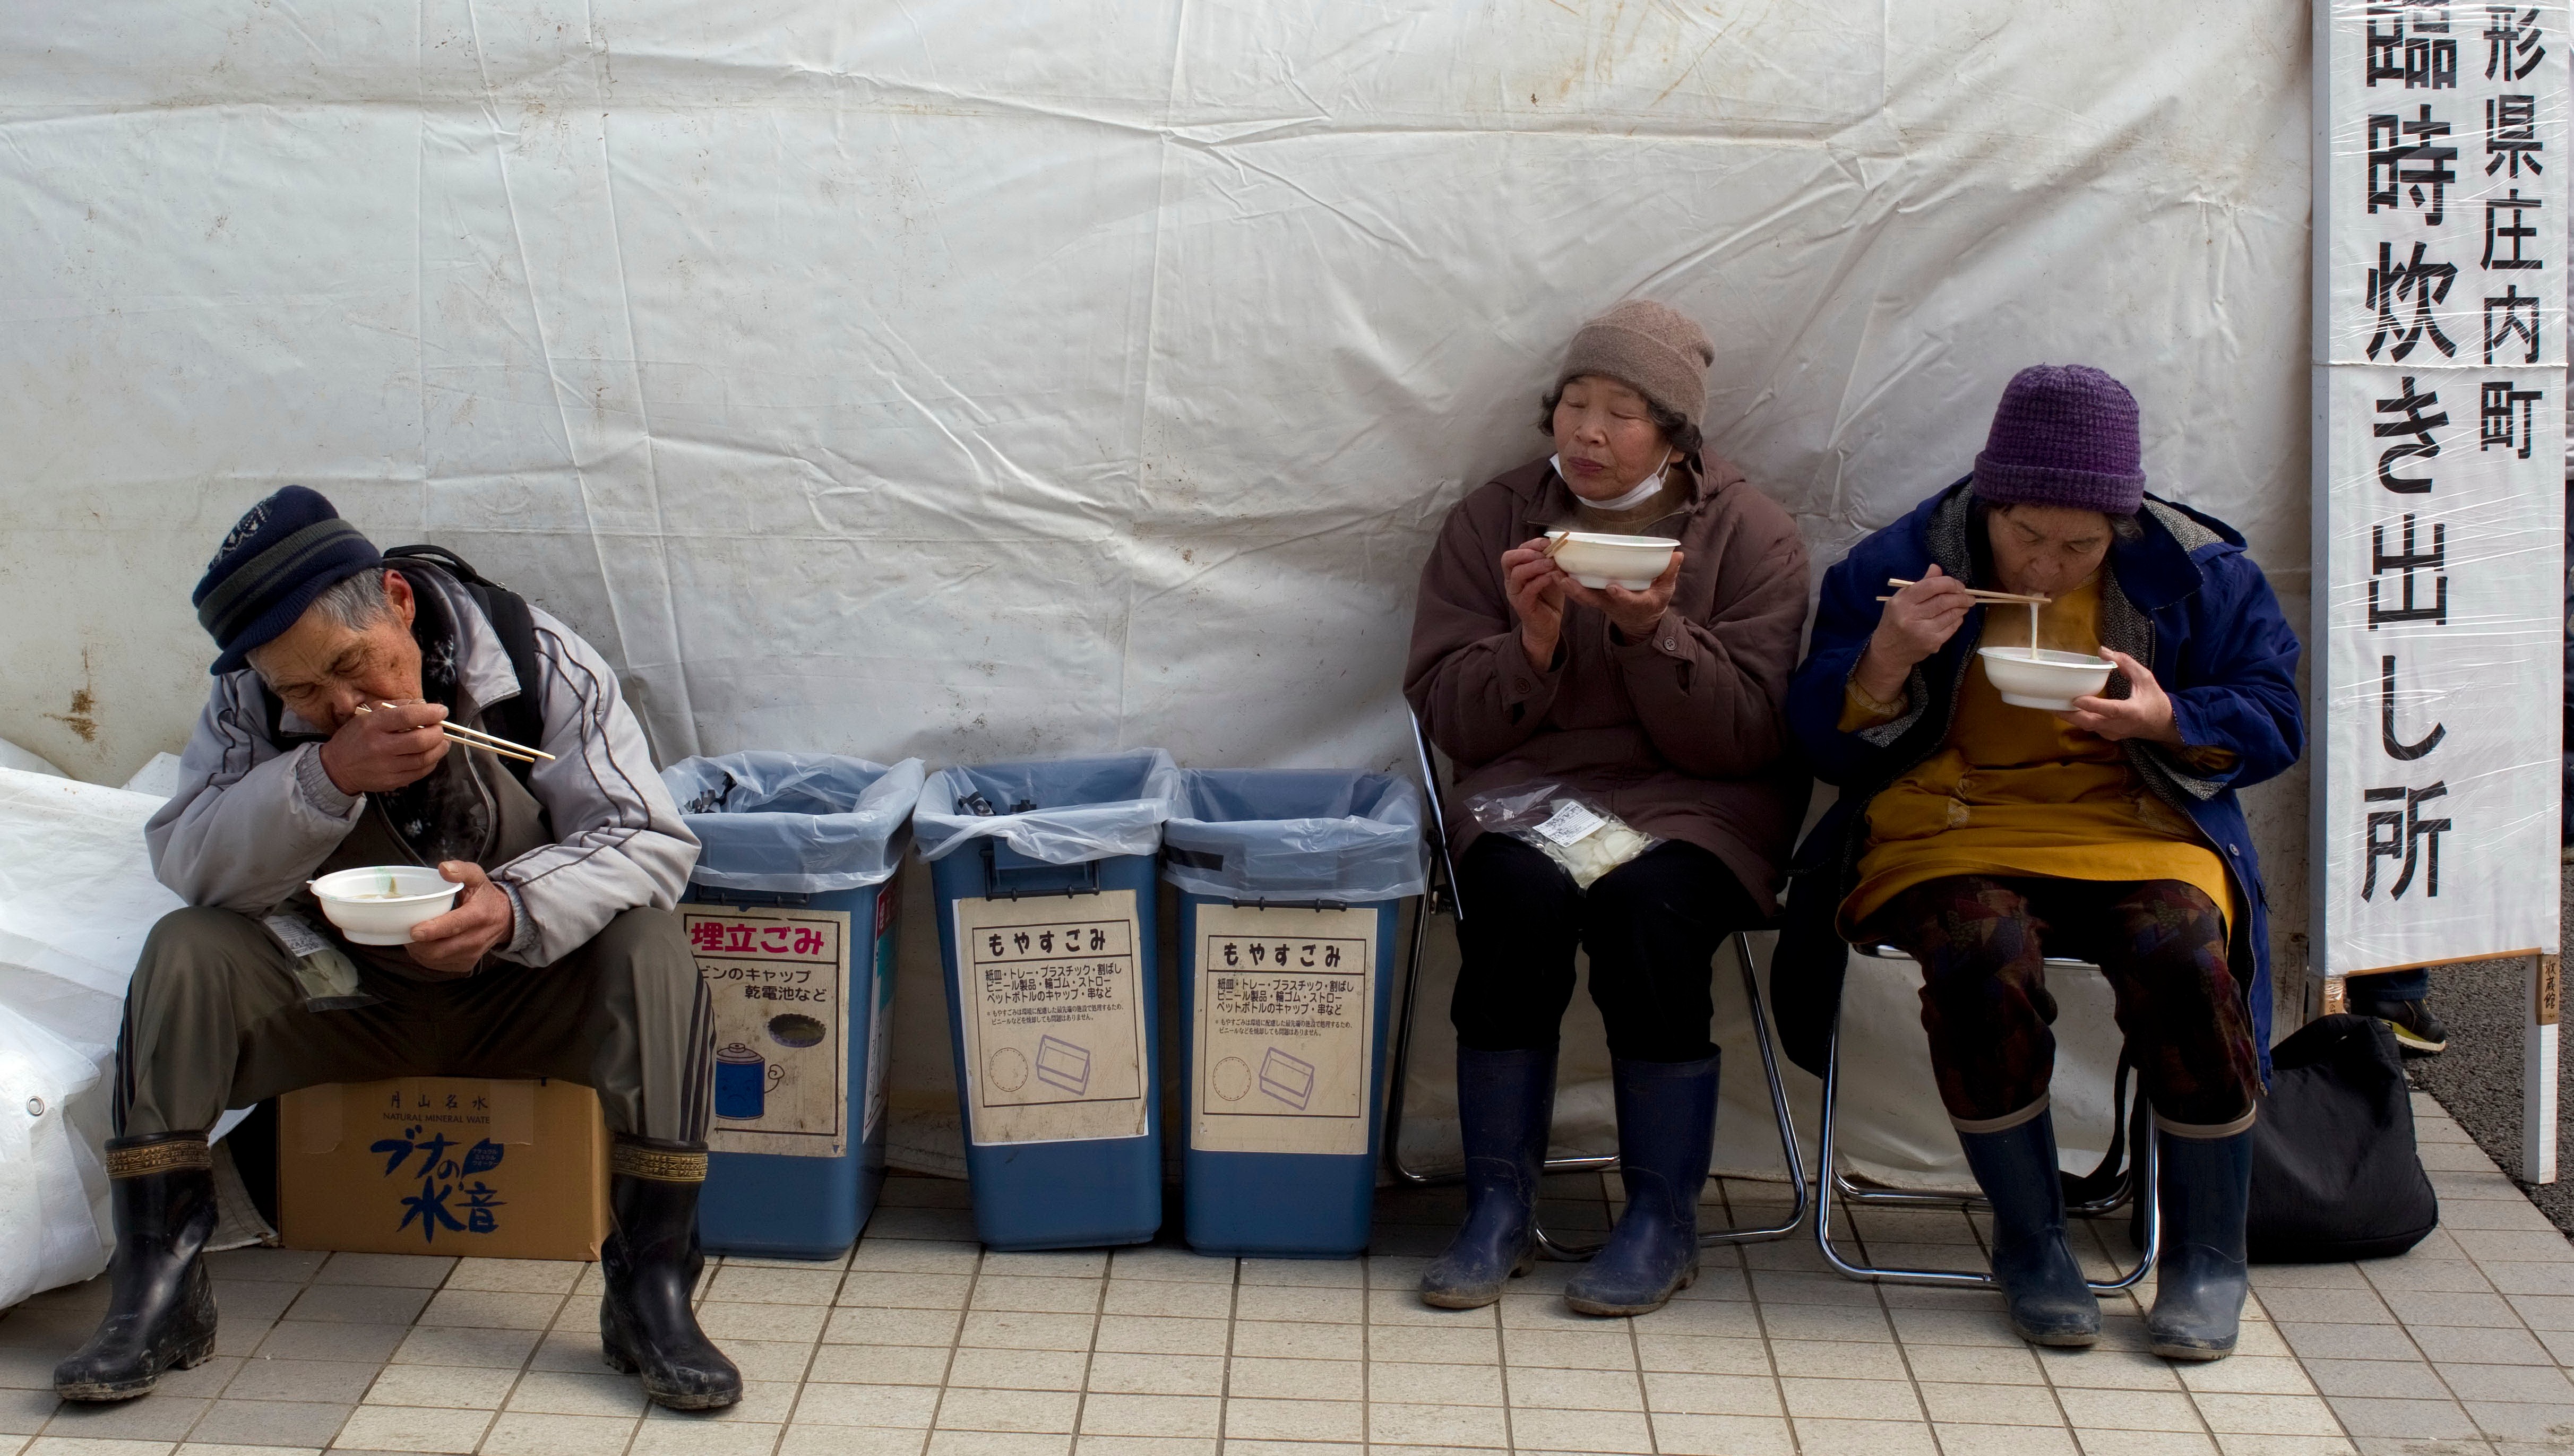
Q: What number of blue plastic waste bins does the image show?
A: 3